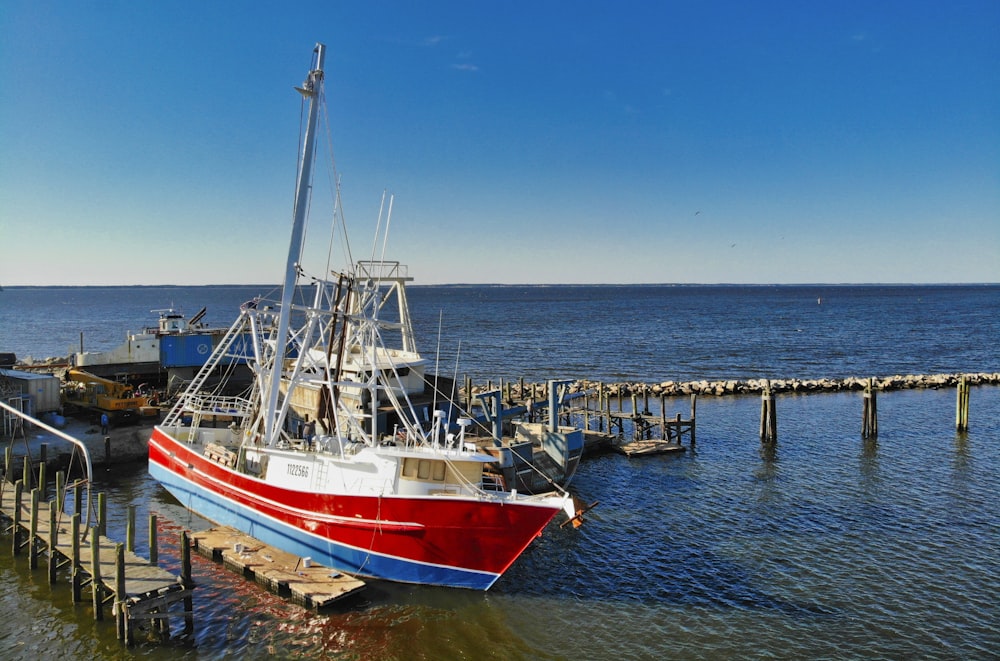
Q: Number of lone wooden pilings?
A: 3